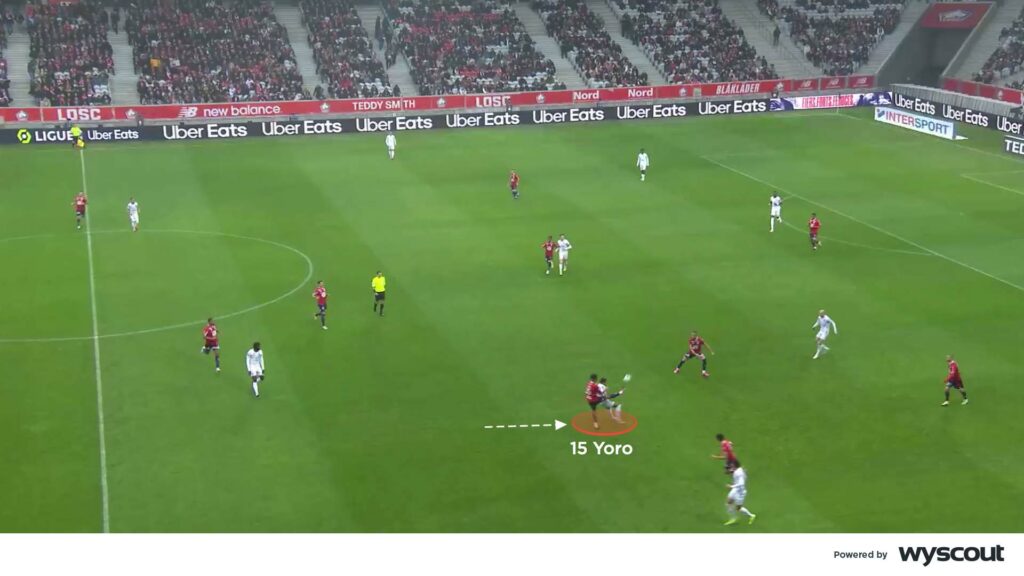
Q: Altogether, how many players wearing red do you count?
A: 10